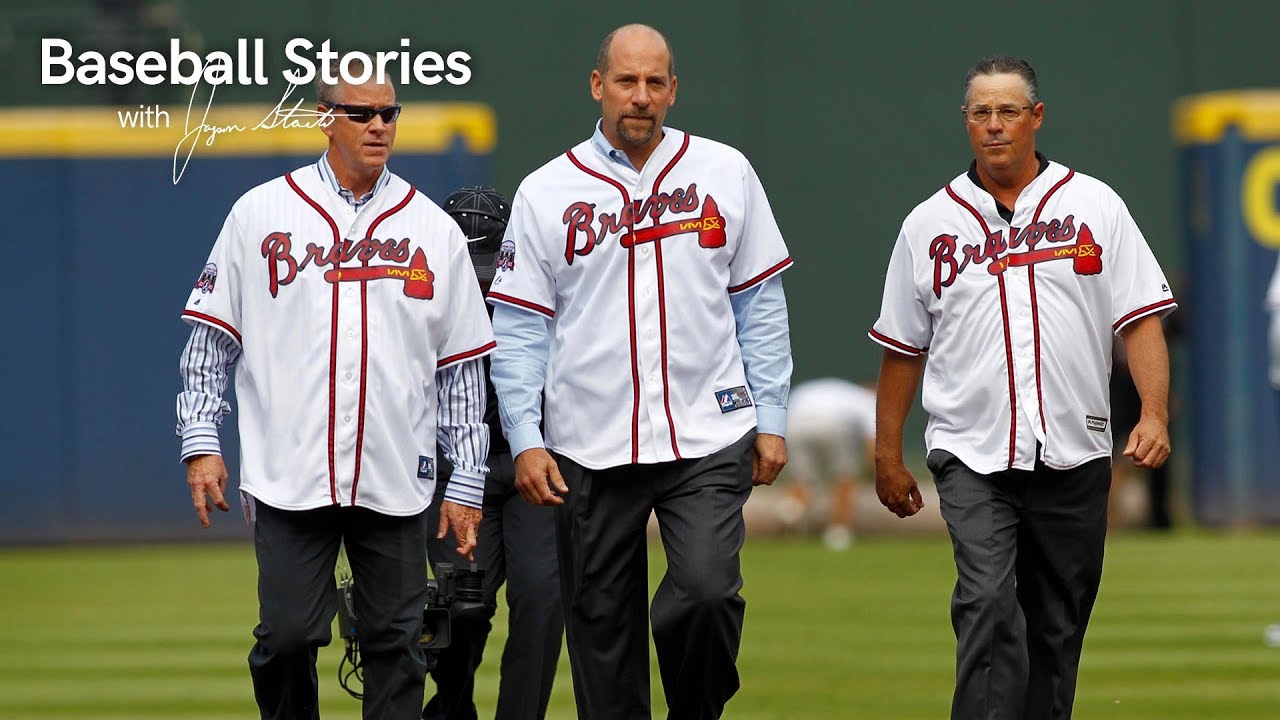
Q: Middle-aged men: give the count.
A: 3